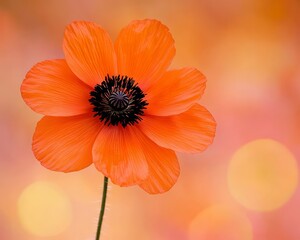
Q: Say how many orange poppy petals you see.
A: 8